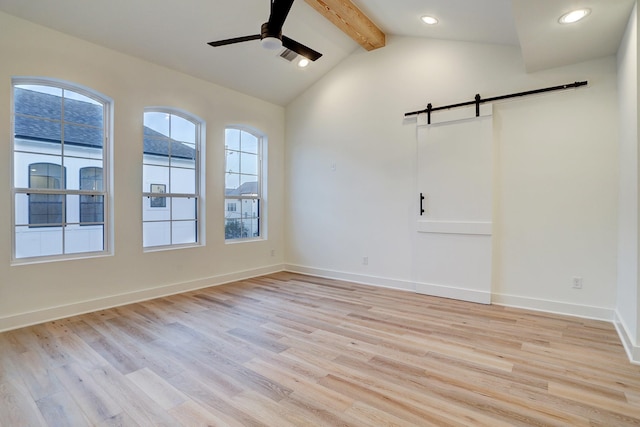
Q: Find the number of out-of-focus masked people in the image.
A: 0